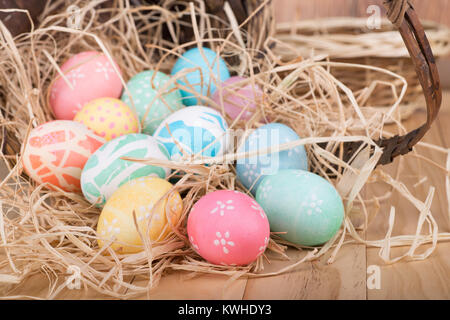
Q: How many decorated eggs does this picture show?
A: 12